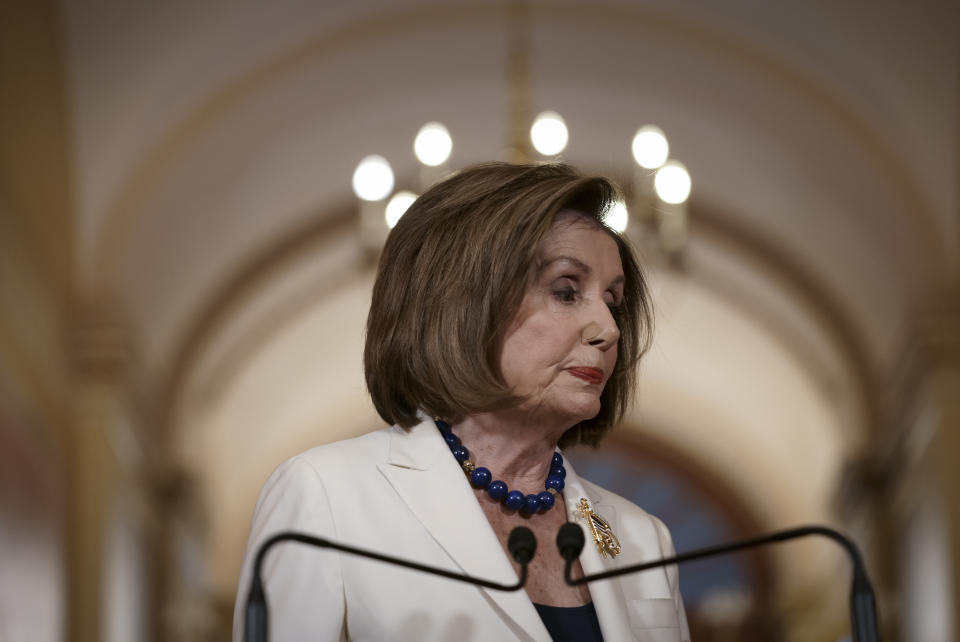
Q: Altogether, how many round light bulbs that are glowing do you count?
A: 7